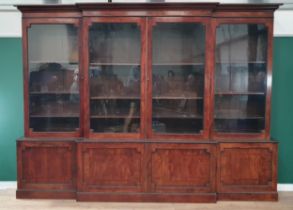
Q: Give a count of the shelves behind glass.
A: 12